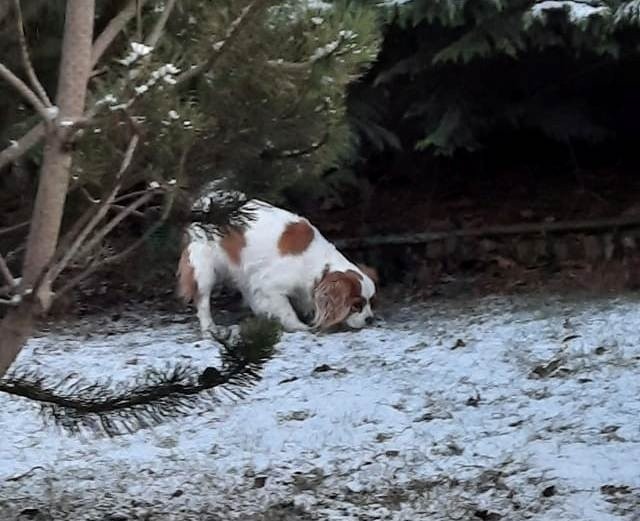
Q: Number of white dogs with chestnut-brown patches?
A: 1